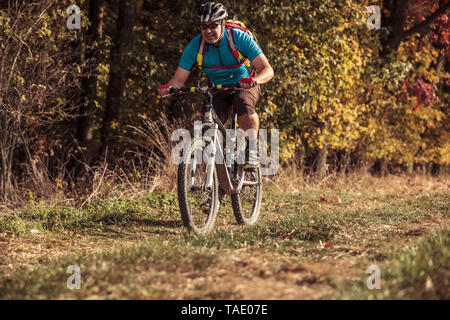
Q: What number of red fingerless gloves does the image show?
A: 2